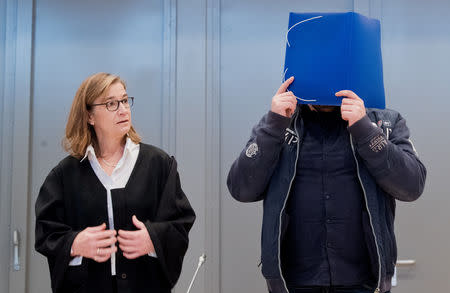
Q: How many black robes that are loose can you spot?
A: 1